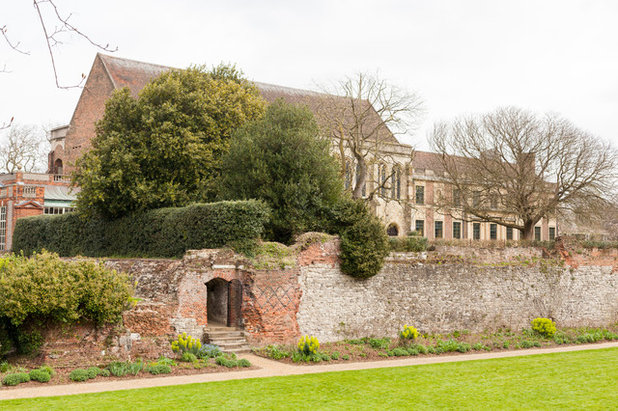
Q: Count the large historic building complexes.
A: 1